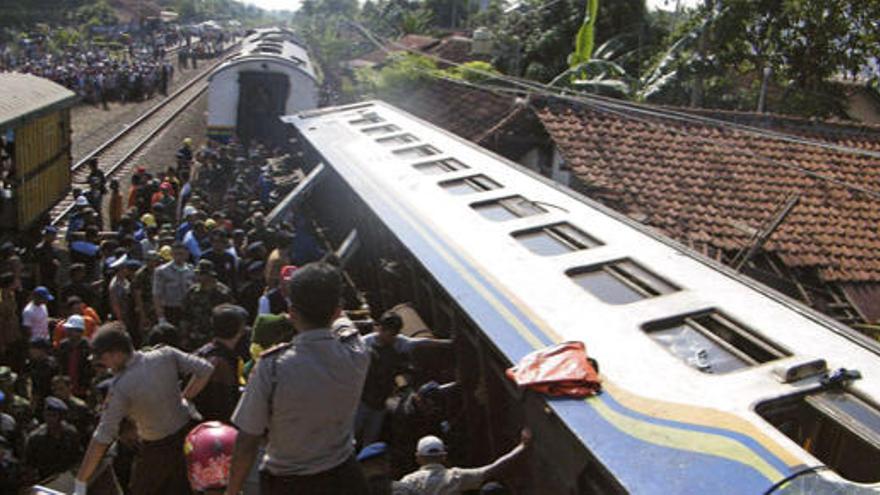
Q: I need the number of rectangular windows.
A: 11